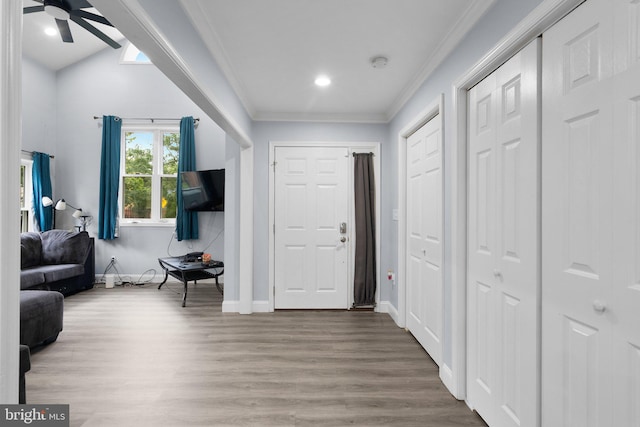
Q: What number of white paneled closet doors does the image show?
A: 3